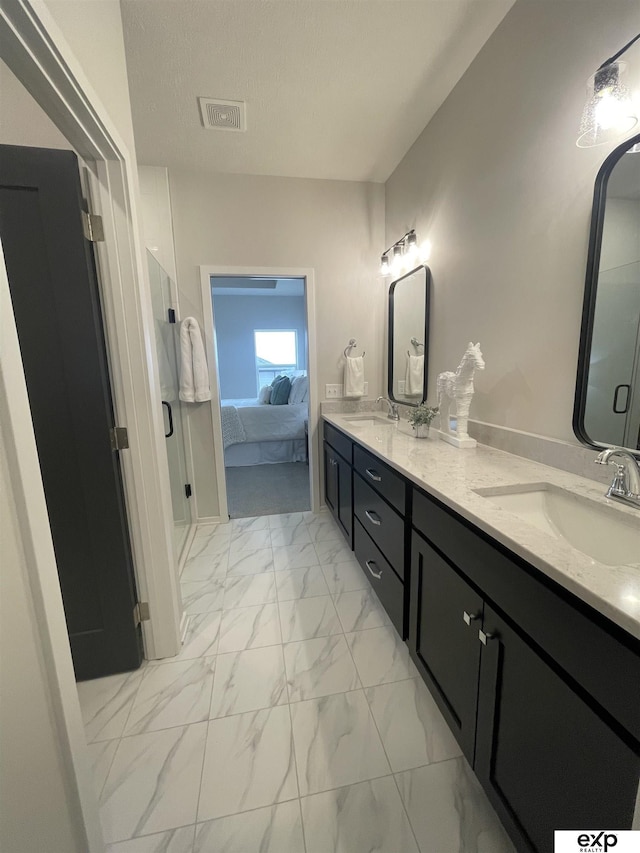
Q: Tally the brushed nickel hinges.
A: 3